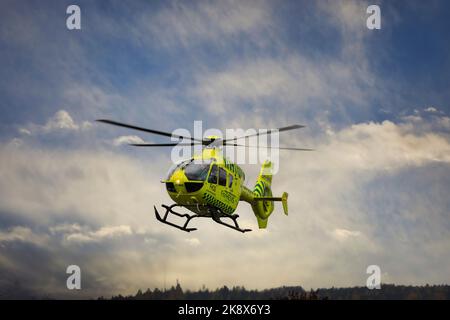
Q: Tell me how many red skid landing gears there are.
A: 0